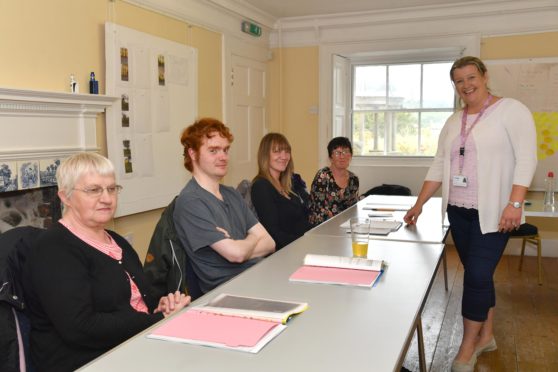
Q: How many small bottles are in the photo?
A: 2